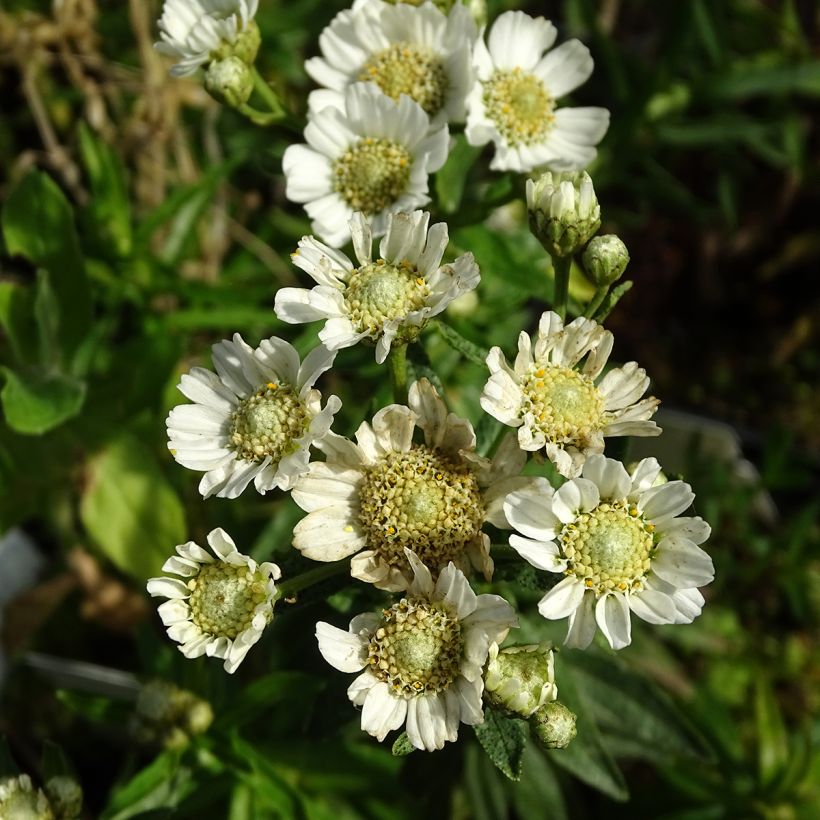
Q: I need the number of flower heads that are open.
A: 11